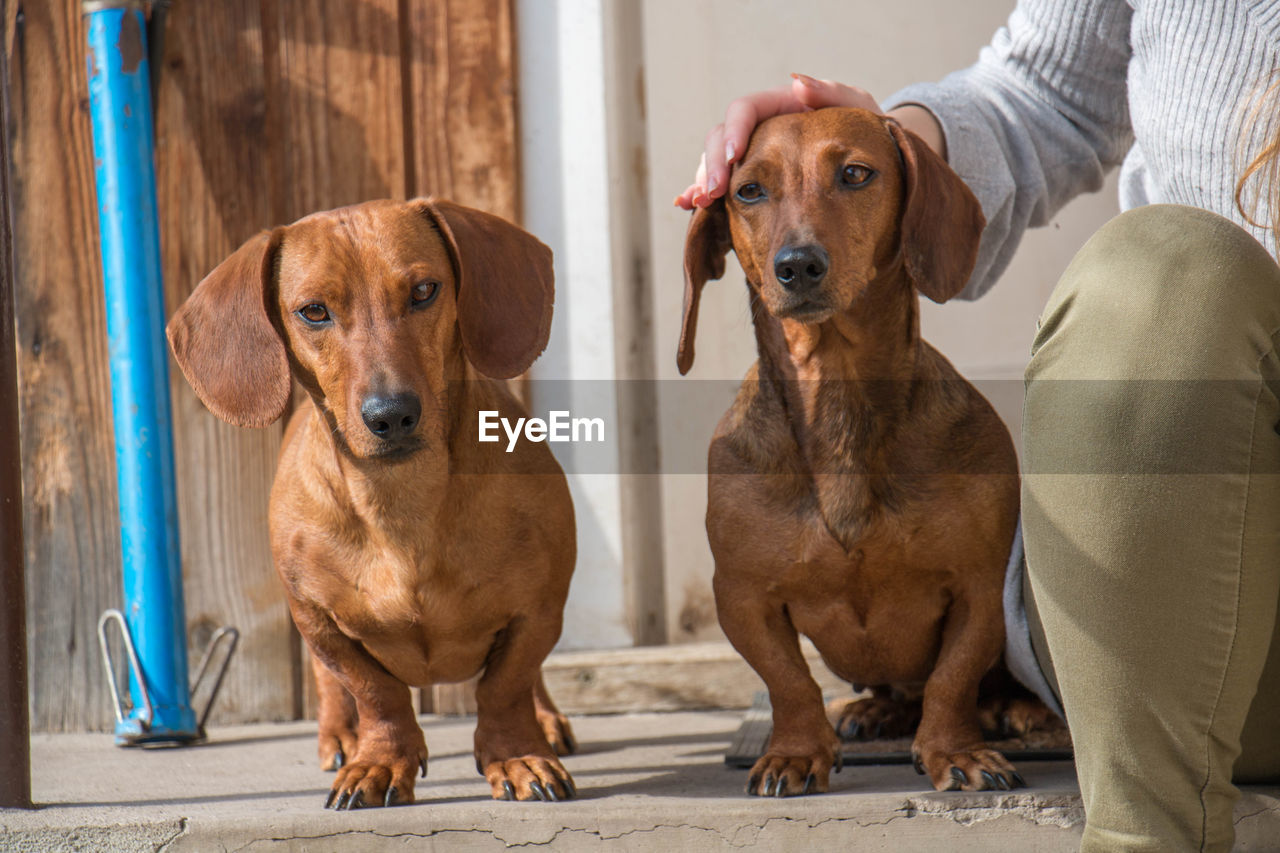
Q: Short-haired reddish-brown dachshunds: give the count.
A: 2